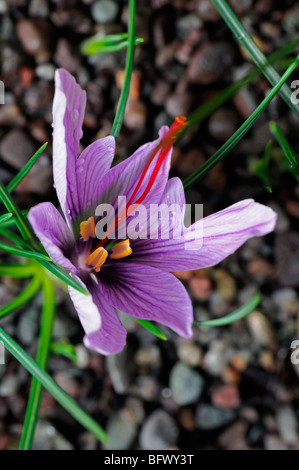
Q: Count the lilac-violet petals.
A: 8